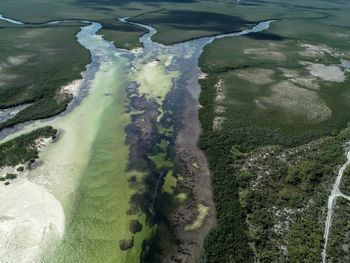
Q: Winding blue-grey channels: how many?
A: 3